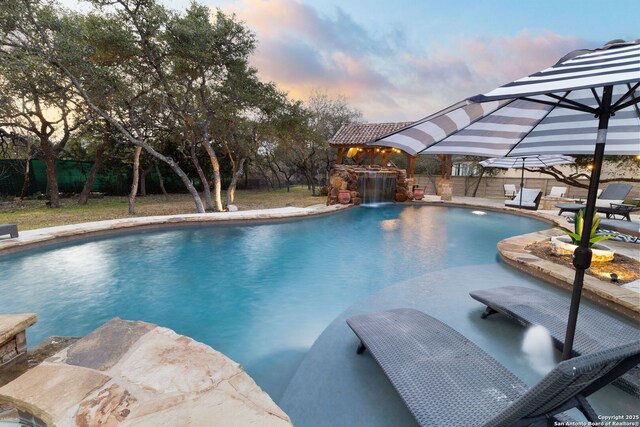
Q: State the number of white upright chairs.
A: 2